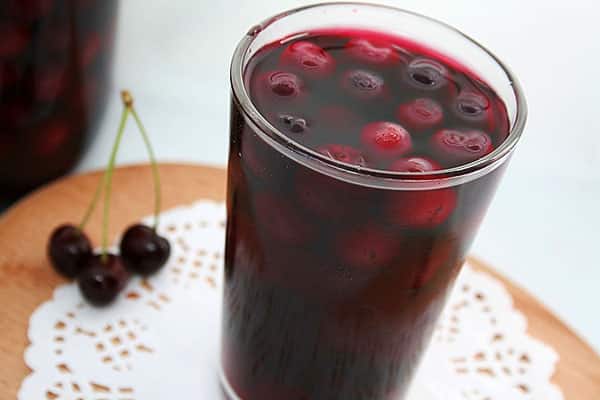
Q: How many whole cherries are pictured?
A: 3